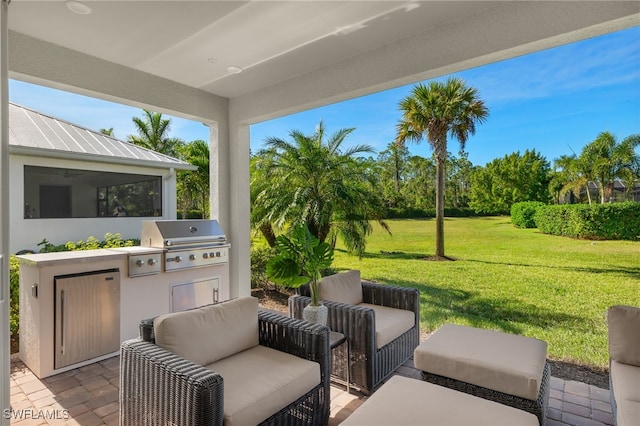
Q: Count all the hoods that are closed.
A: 1